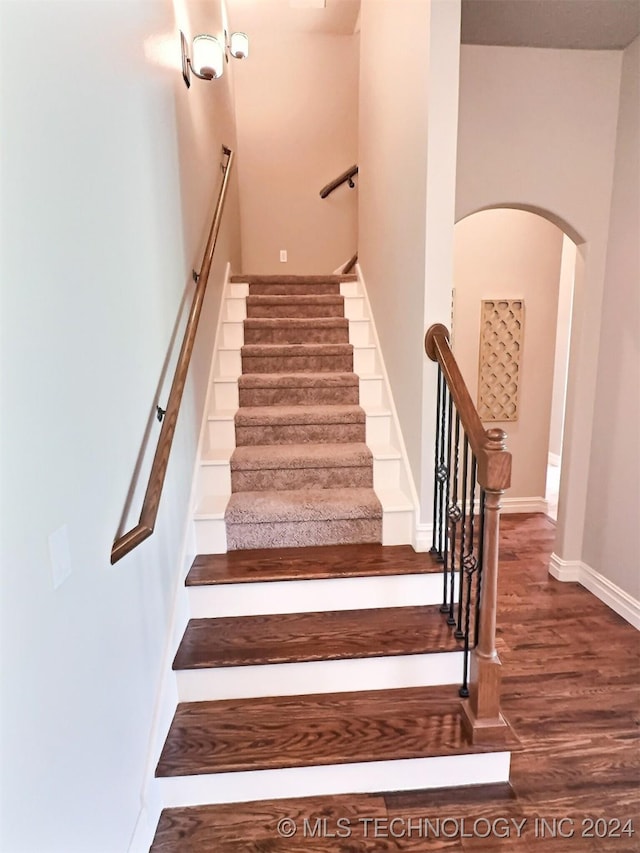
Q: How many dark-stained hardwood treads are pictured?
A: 3